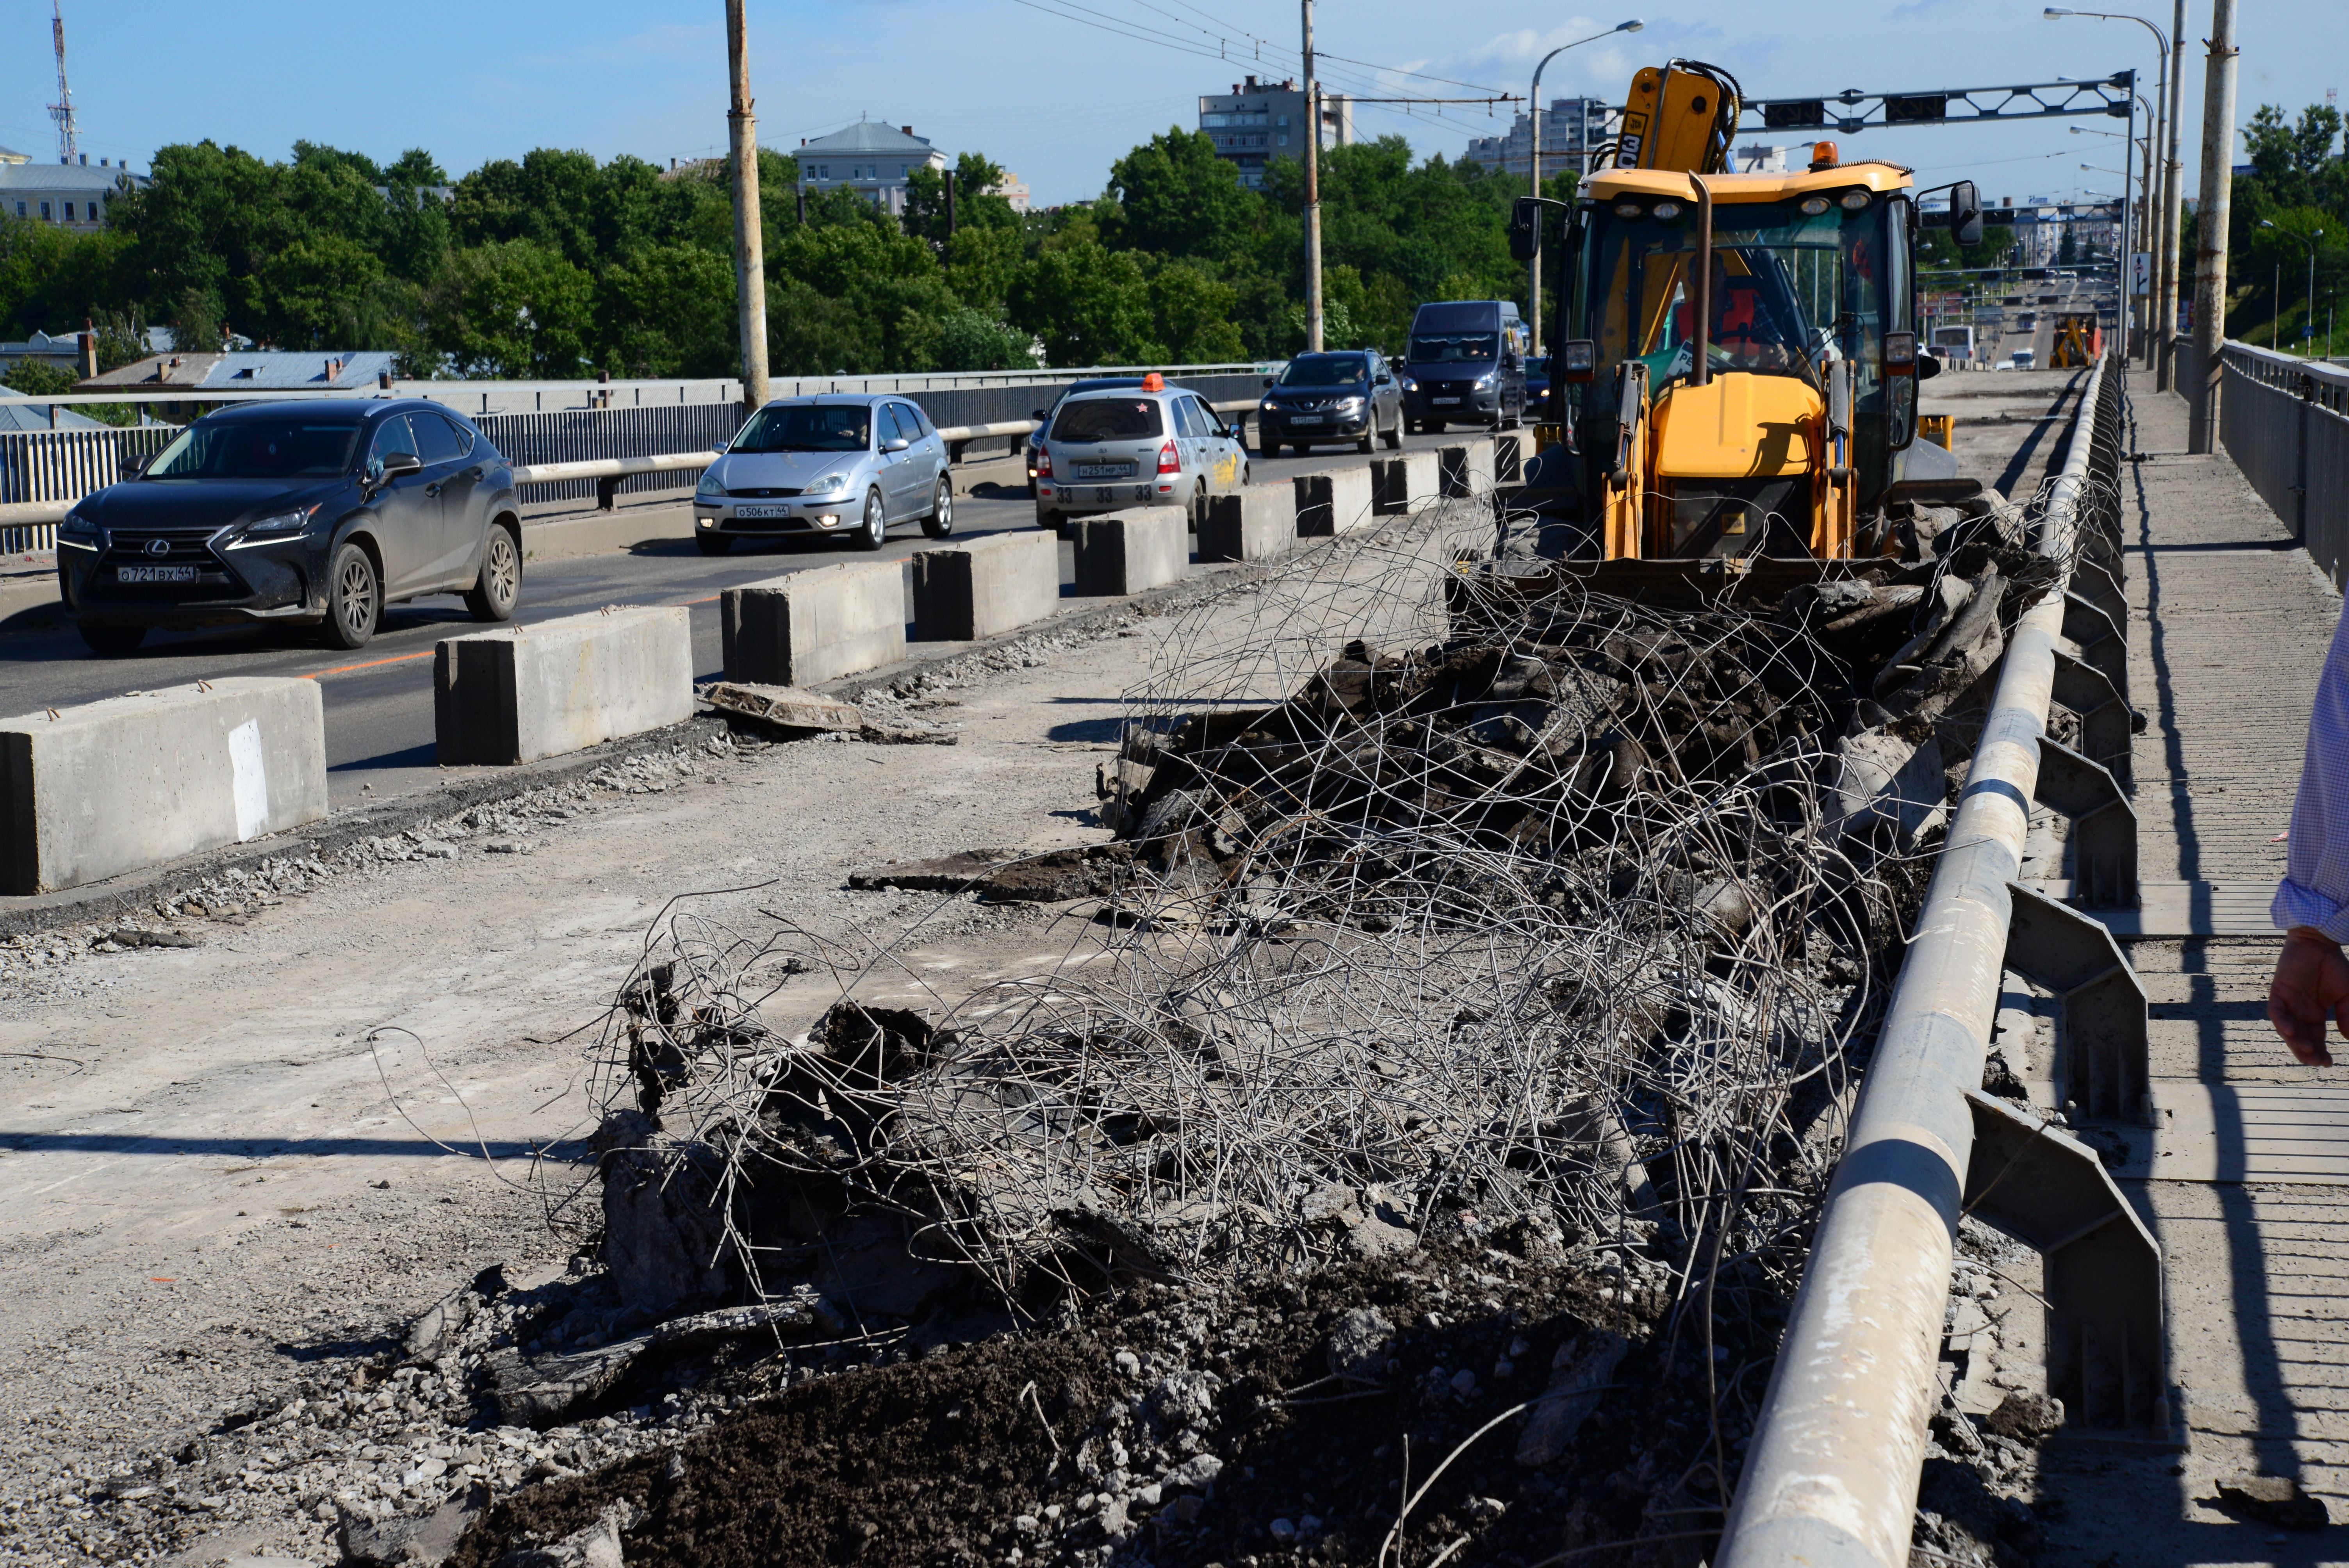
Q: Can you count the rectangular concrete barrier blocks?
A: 10